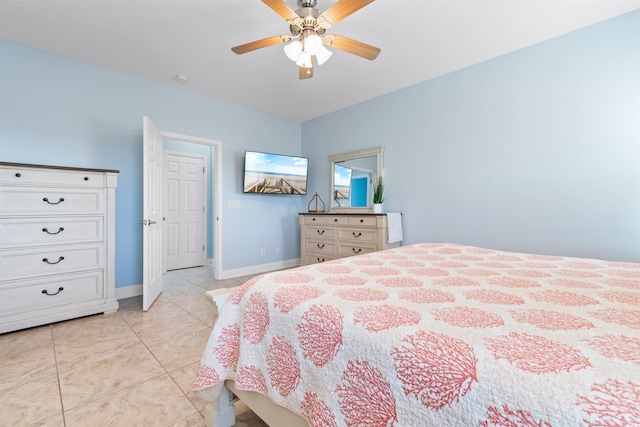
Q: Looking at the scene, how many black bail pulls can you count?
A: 9